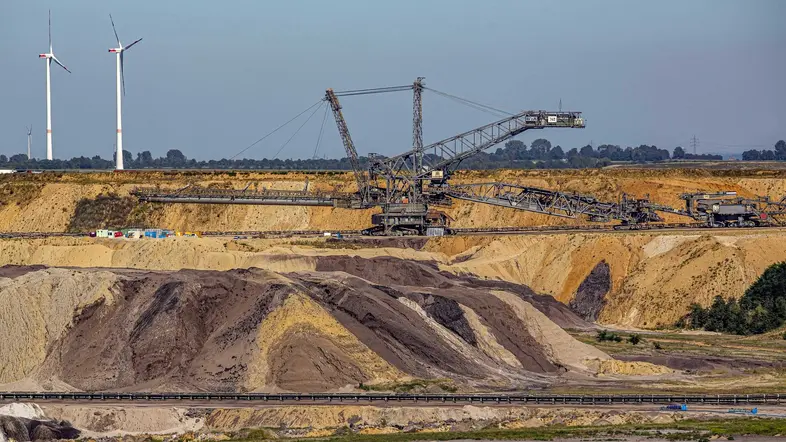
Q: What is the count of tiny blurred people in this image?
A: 0